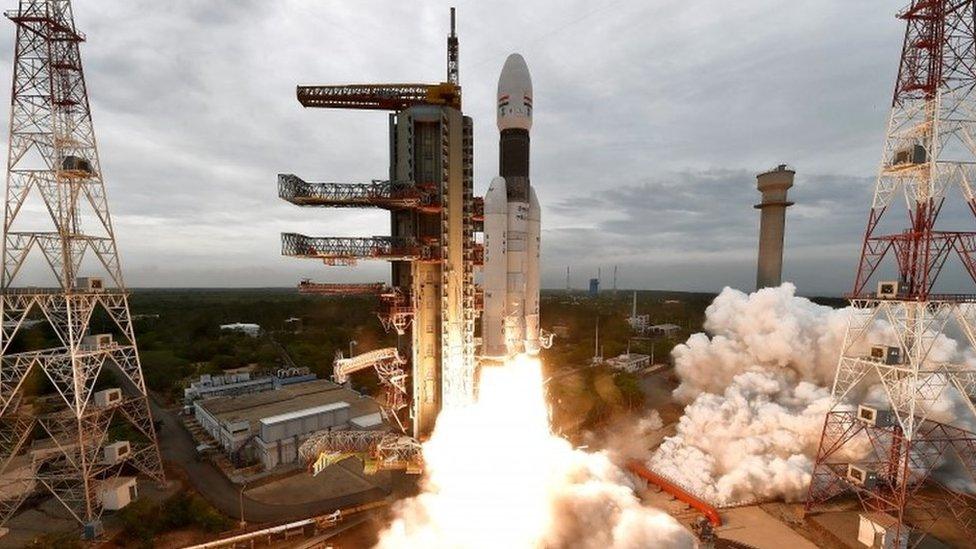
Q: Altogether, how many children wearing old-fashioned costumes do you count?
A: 0